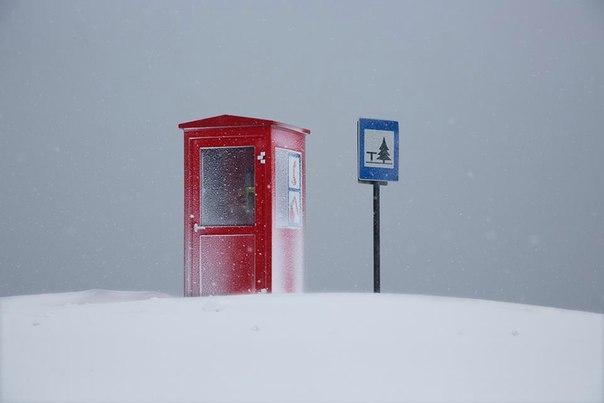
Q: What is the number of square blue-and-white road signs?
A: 1